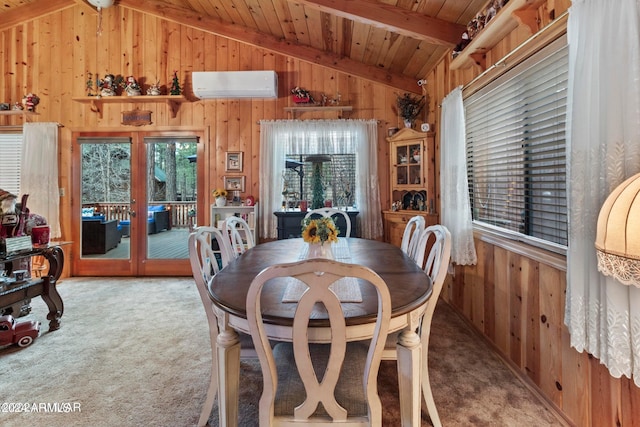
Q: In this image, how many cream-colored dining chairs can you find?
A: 6